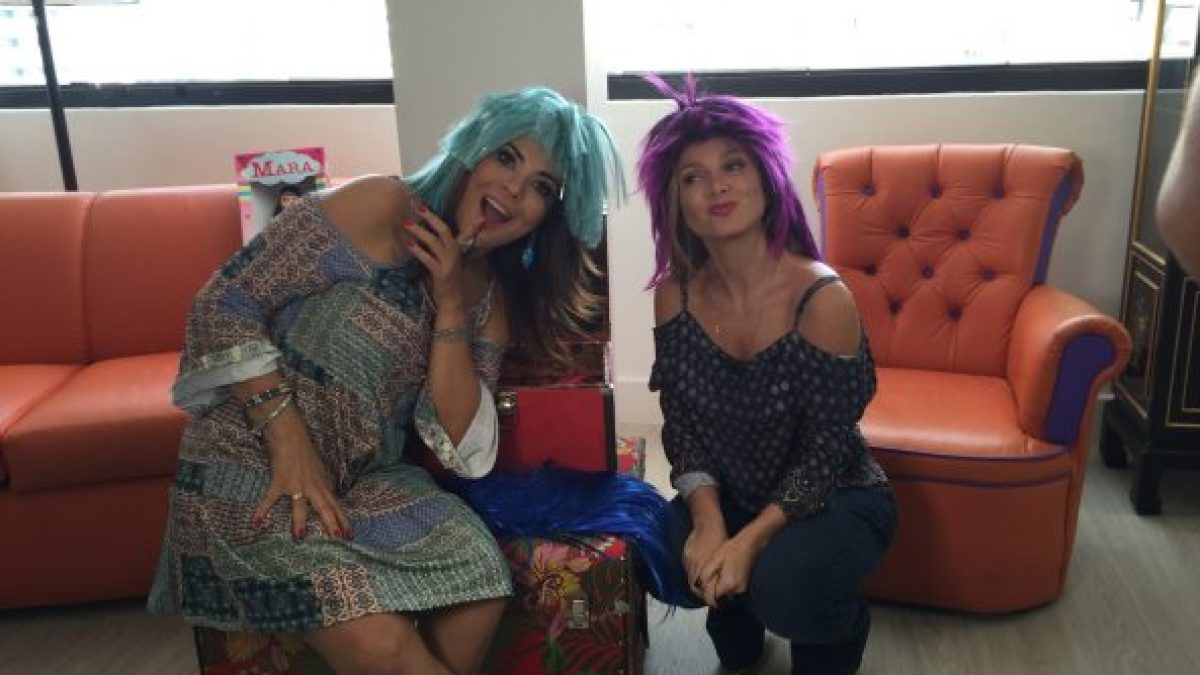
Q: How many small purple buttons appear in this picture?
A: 10